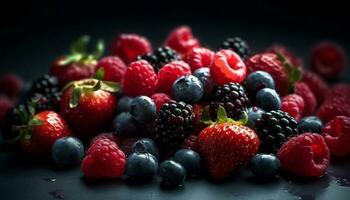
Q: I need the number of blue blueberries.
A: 15